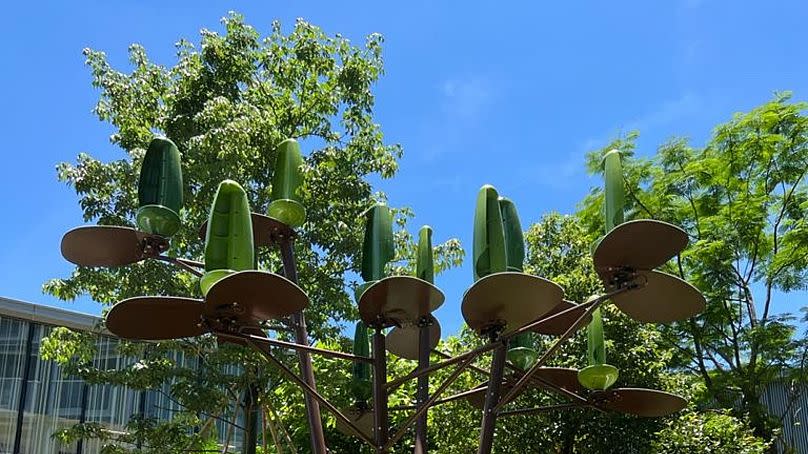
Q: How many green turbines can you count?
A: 11